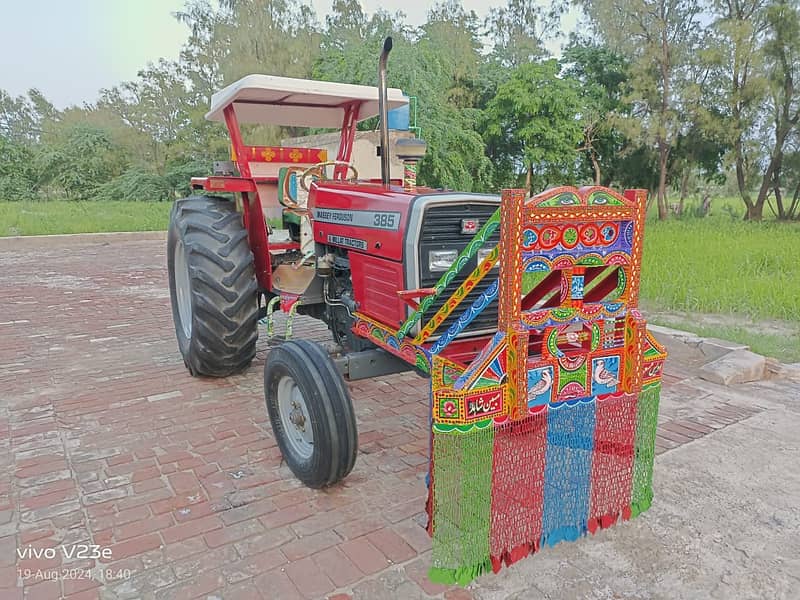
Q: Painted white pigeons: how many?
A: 2